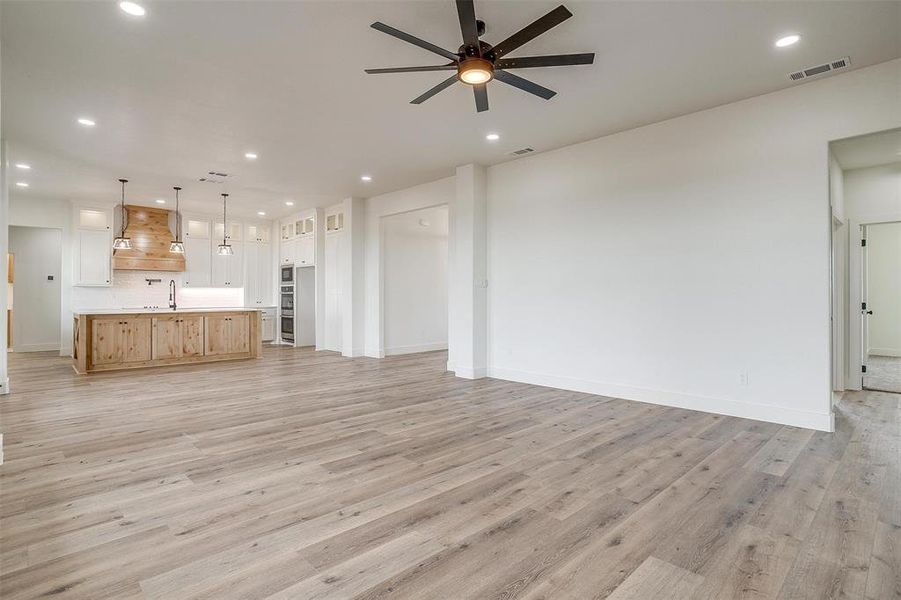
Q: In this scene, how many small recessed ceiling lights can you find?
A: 11